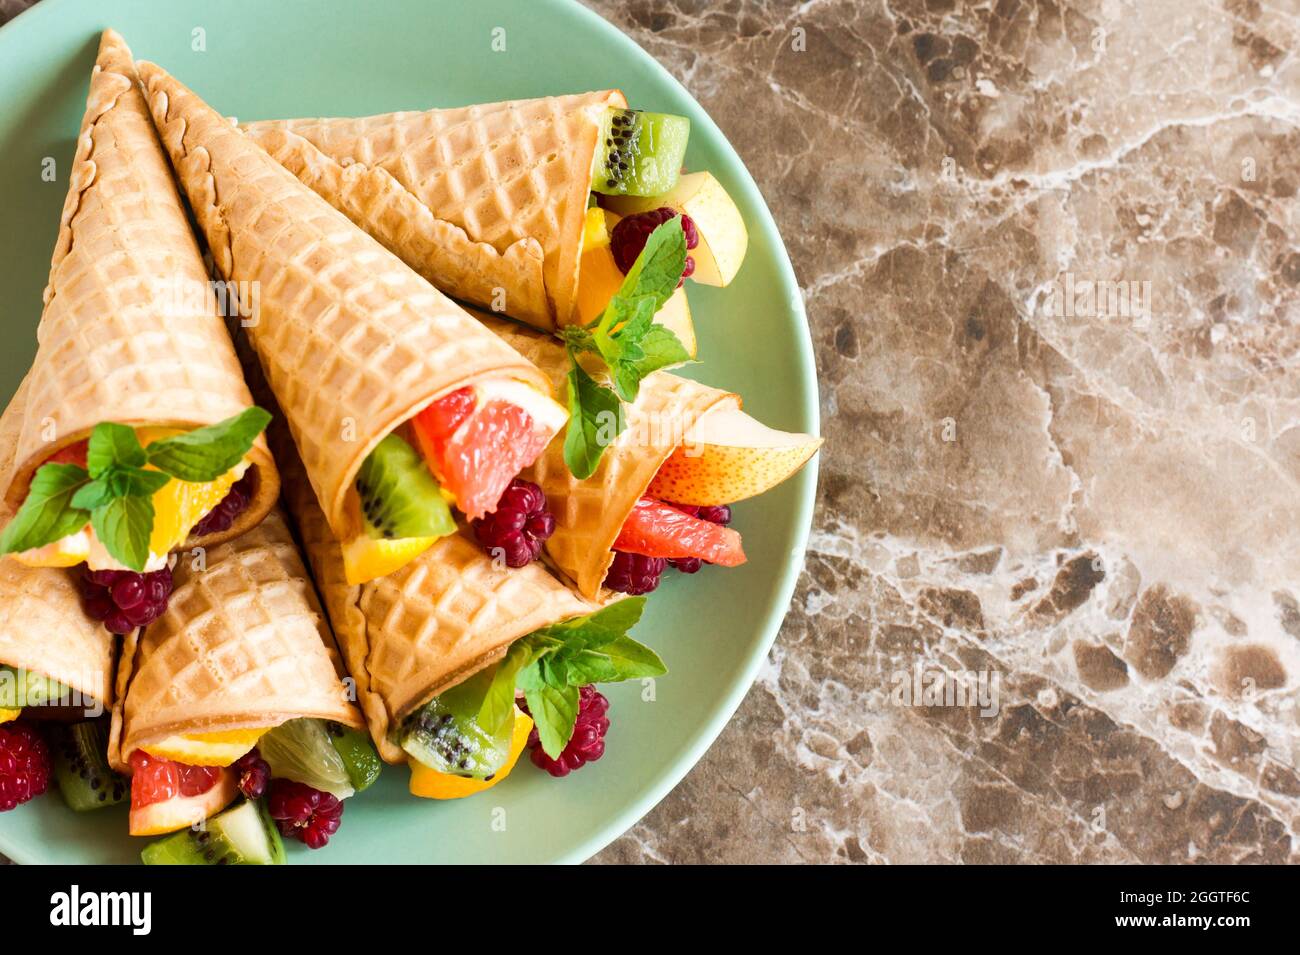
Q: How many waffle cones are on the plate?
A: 7